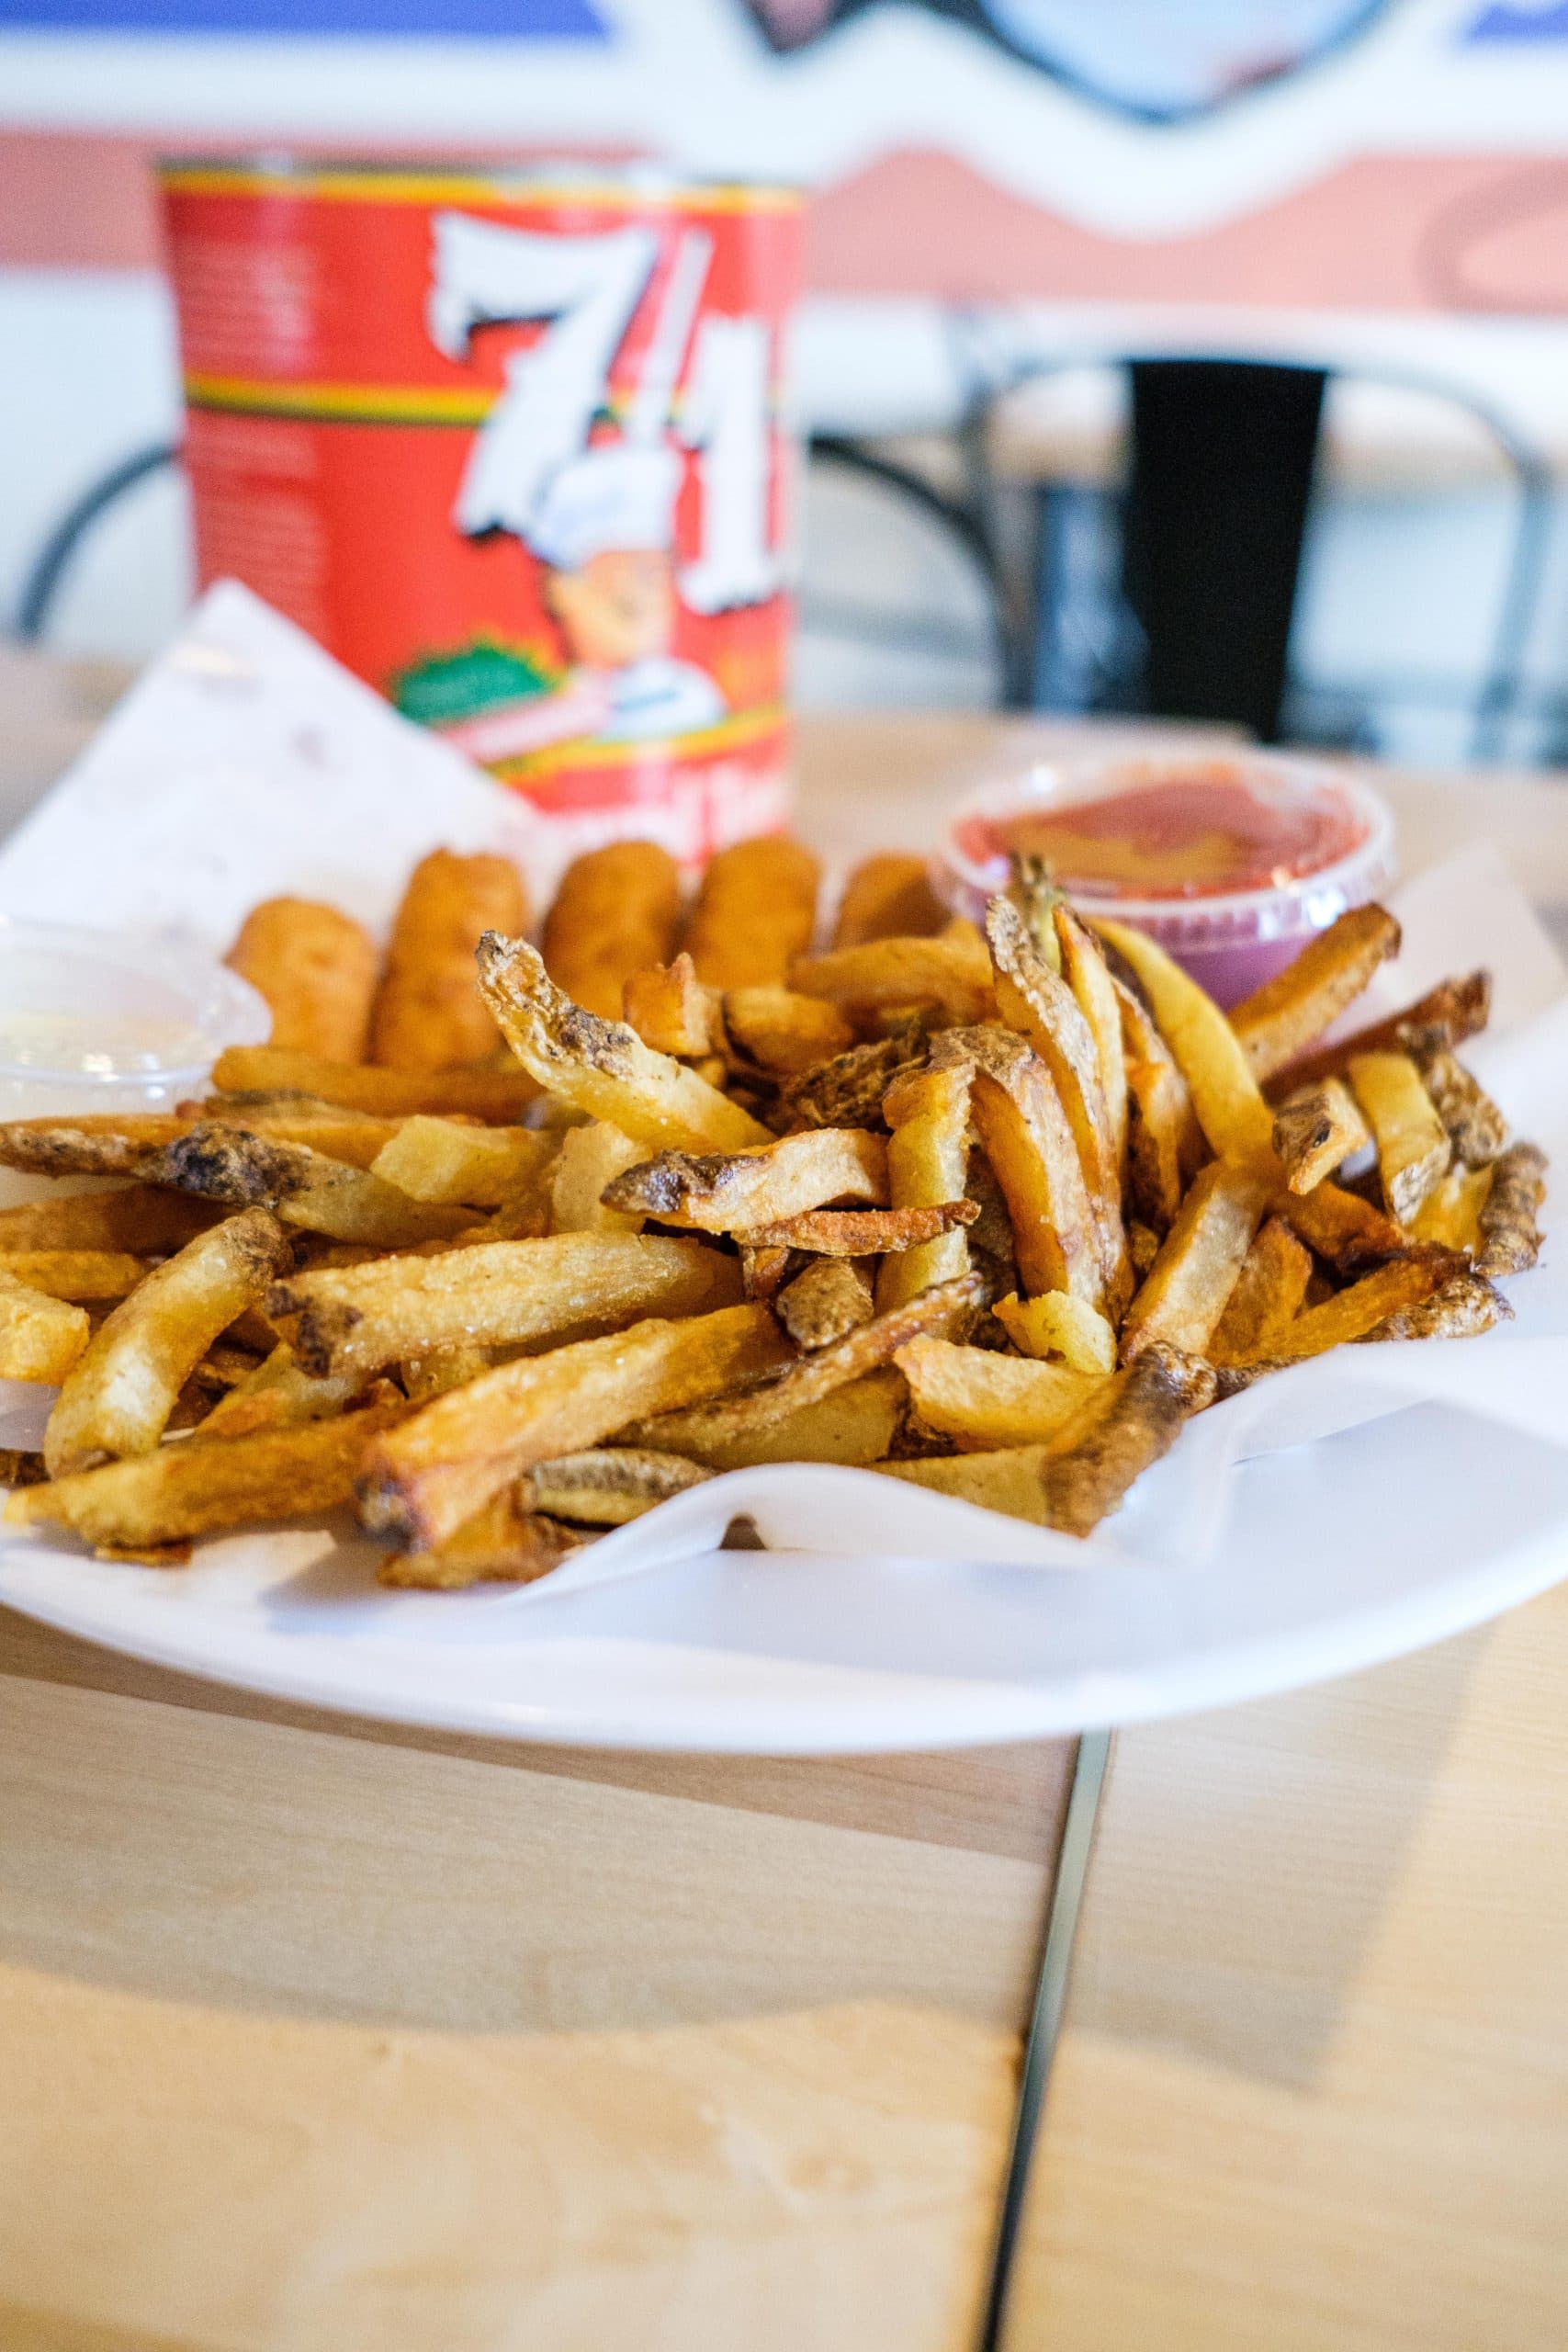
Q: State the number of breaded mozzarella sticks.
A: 5